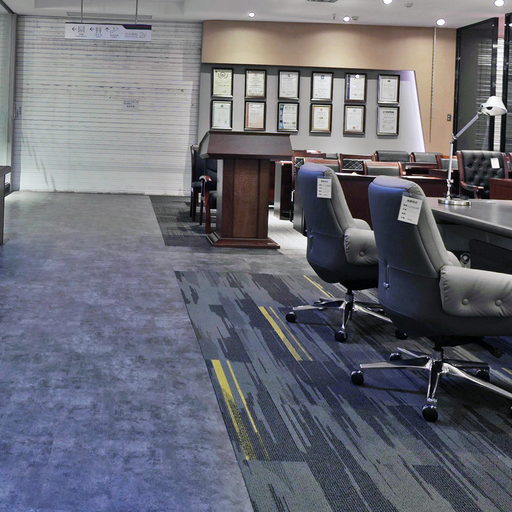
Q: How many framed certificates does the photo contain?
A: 12